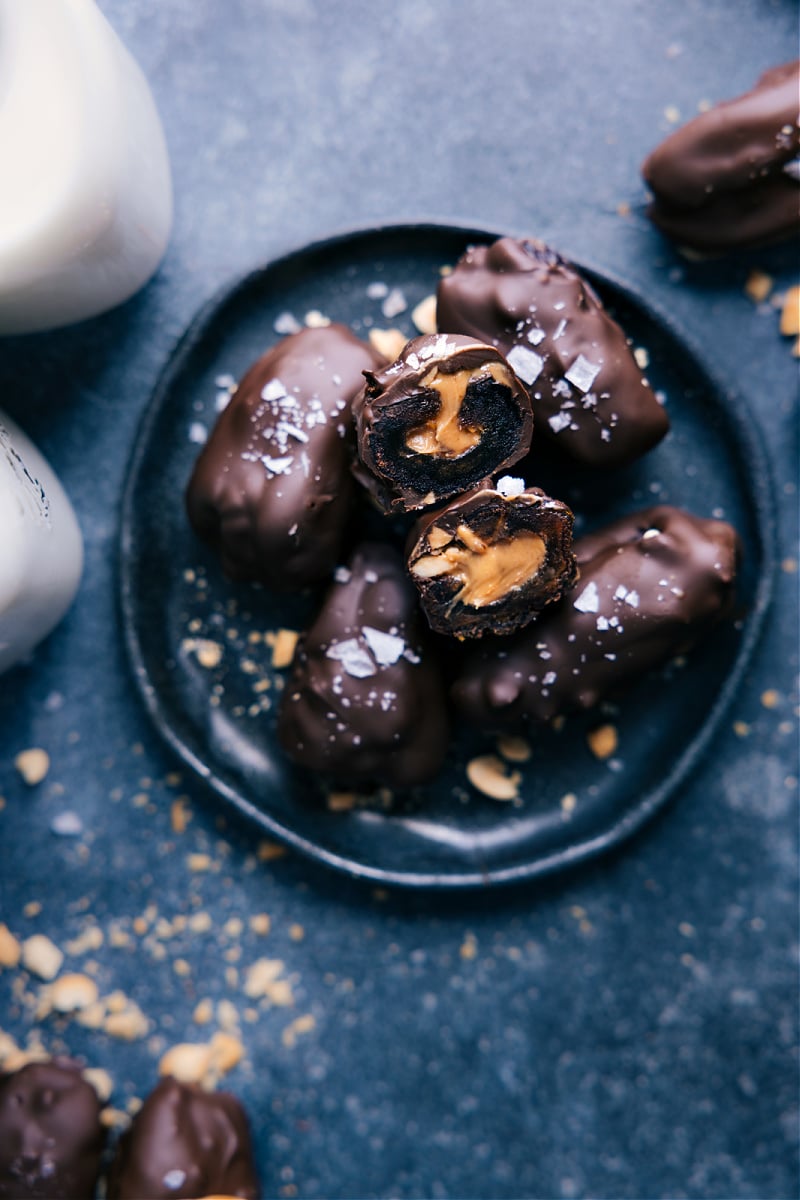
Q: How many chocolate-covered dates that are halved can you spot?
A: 2